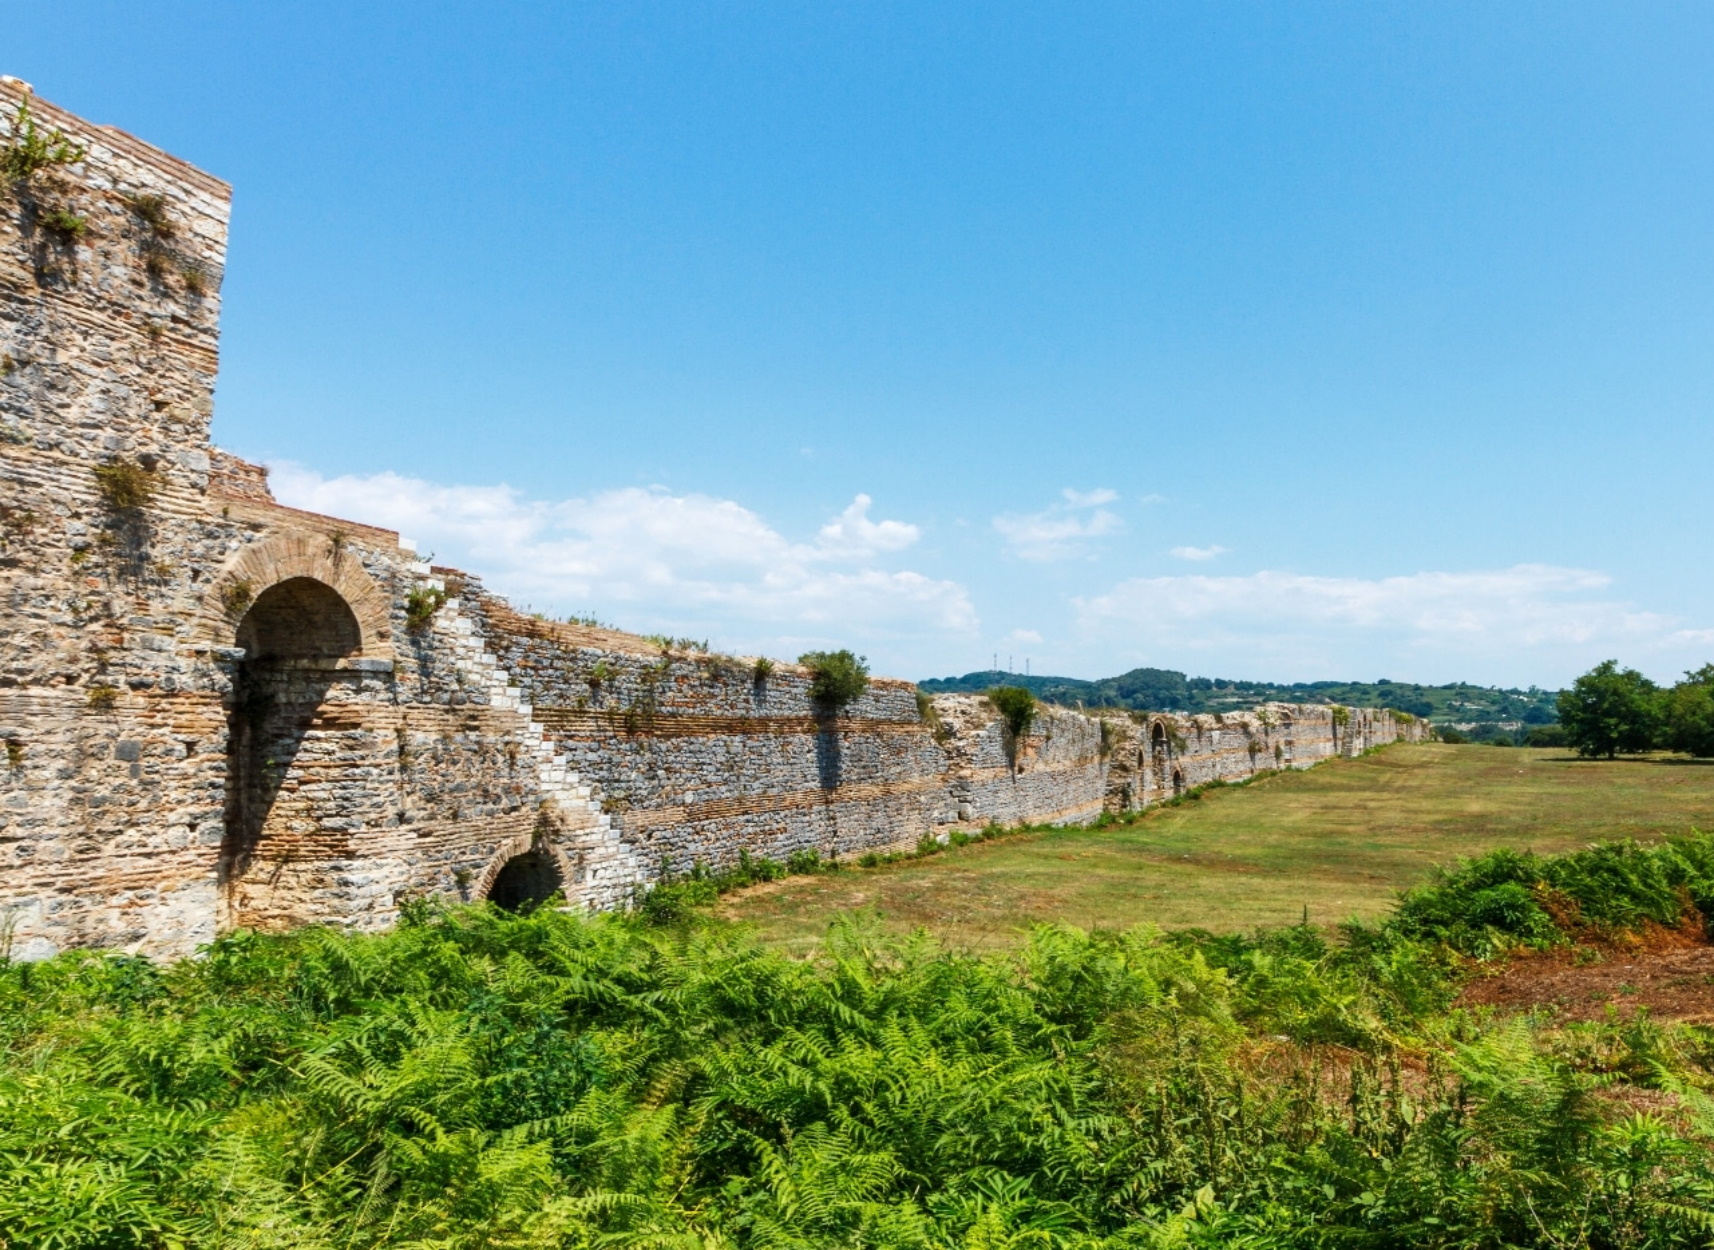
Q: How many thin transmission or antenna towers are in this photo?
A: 3